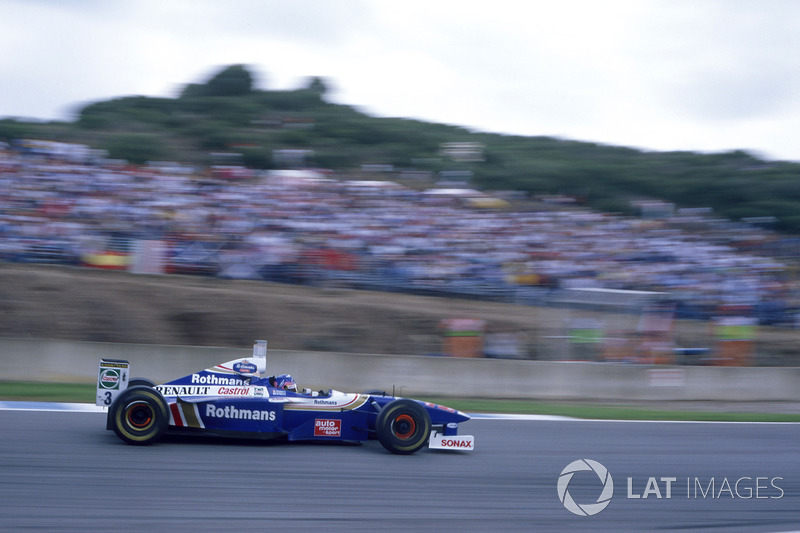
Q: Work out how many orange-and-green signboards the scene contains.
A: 2